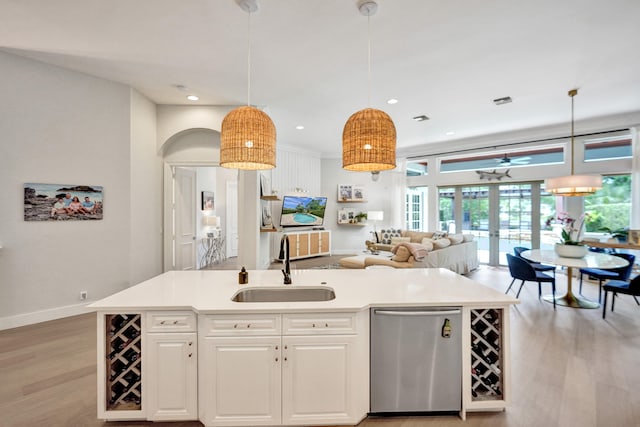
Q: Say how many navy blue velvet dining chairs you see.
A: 4